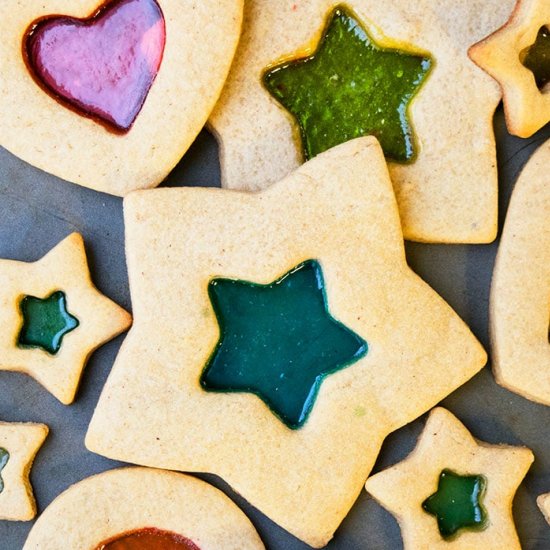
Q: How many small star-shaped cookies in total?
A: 4